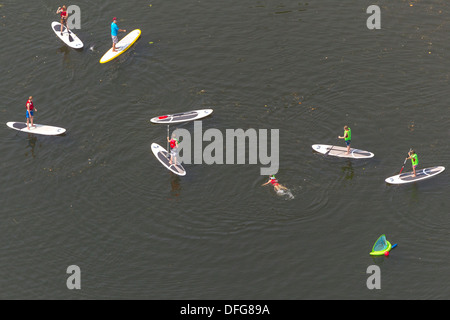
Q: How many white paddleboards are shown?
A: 6